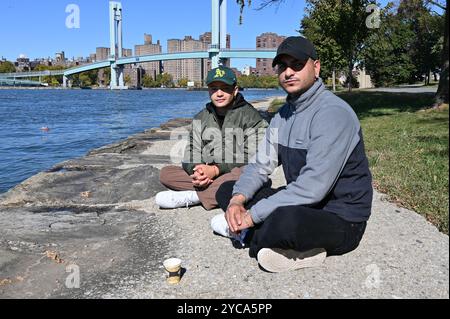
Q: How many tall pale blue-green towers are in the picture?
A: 2